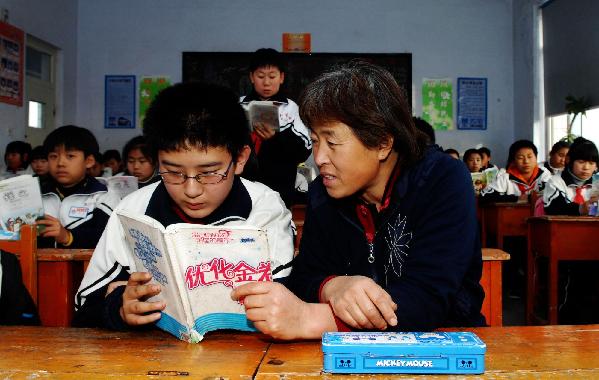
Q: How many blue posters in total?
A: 2